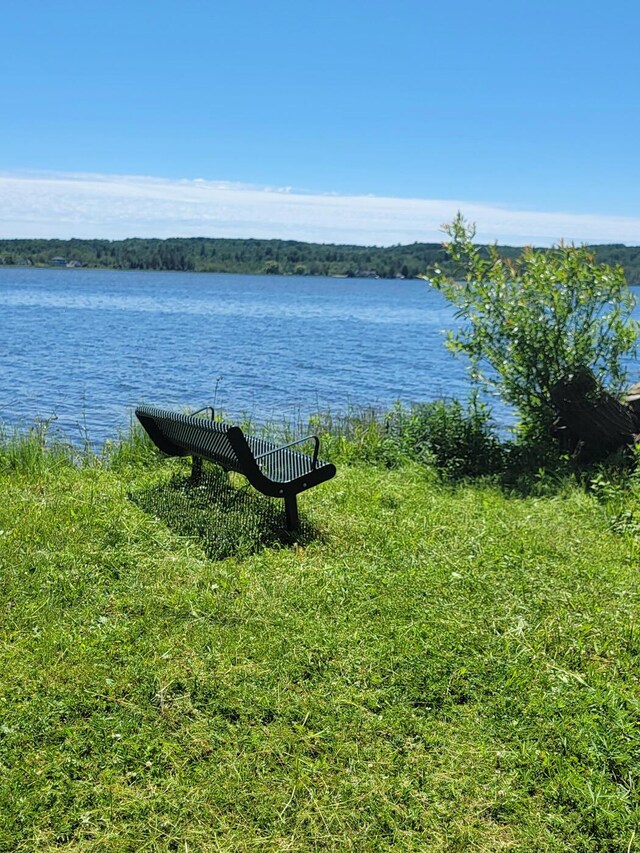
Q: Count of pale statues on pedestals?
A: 0